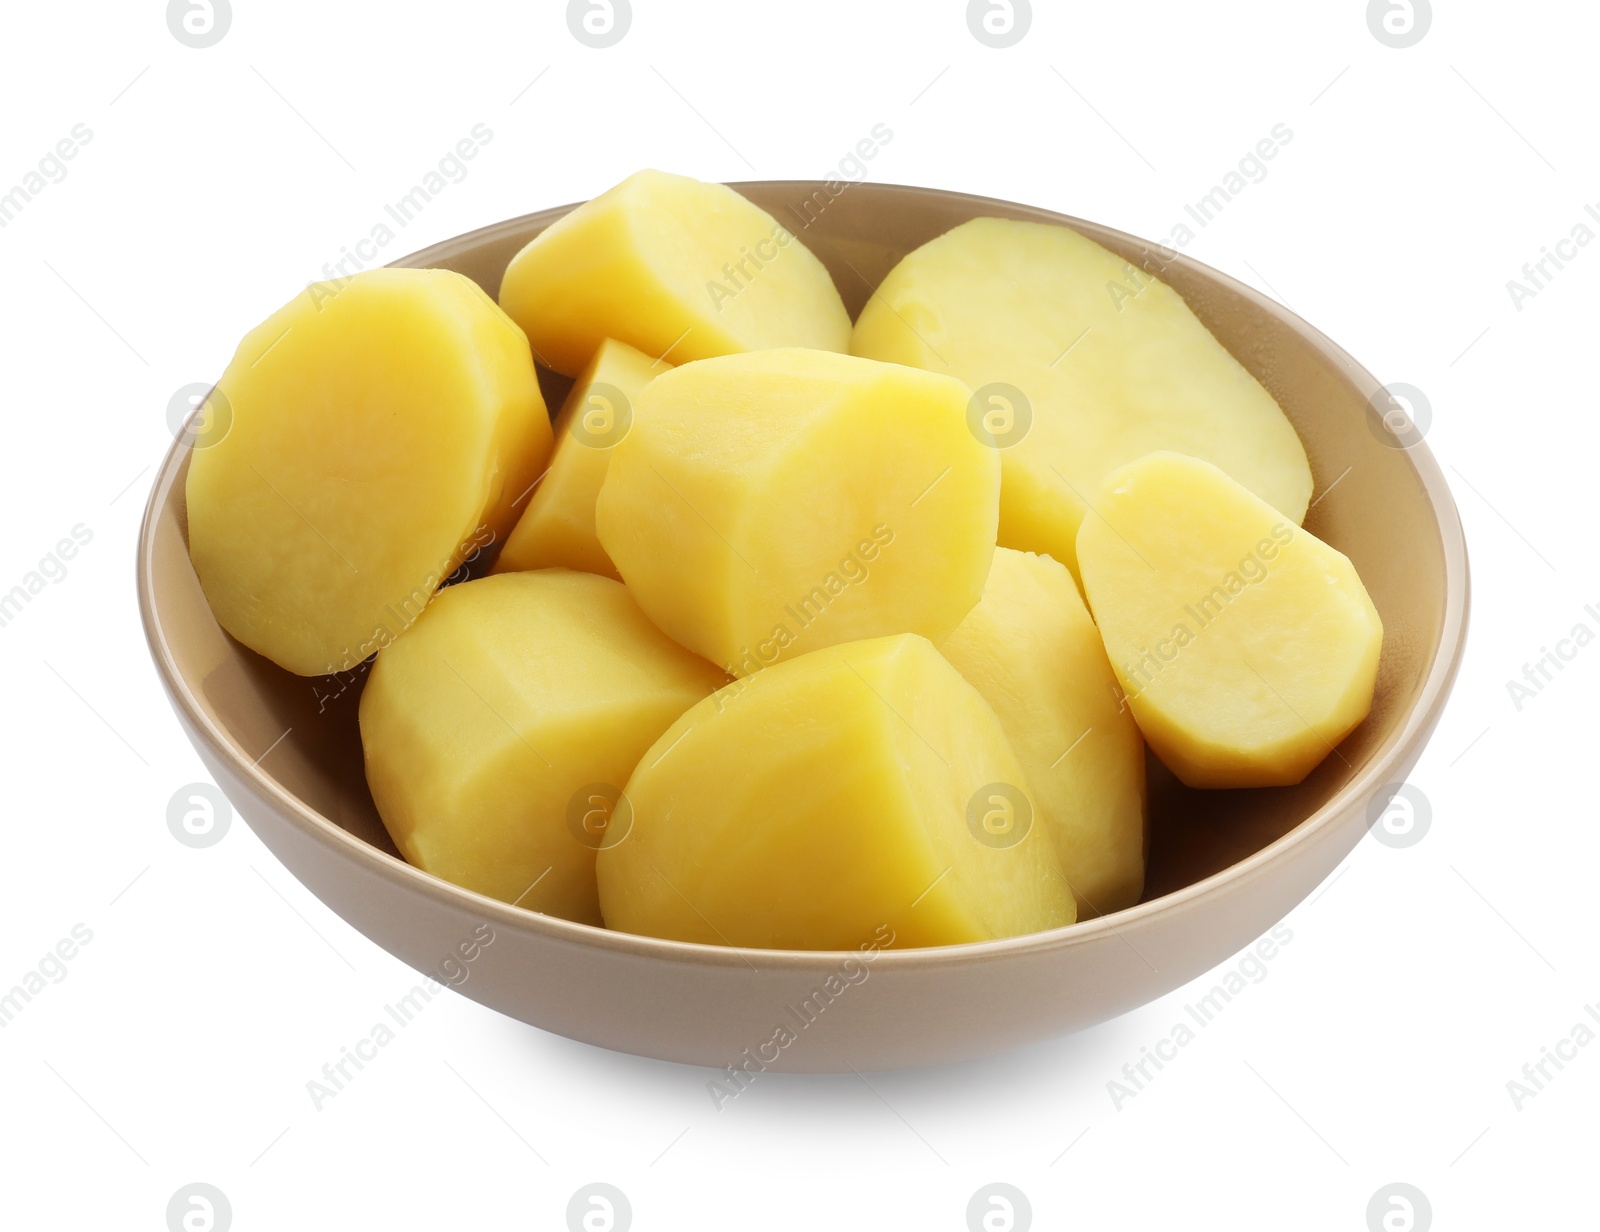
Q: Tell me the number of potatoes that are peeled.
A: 9